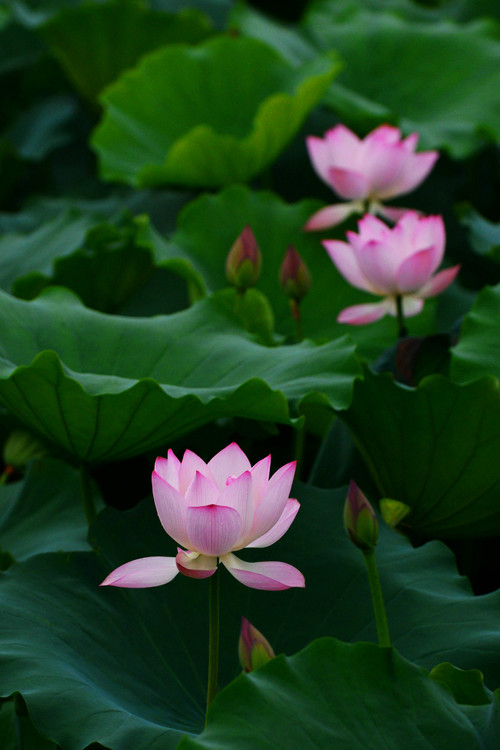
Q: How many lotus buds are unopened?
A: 4